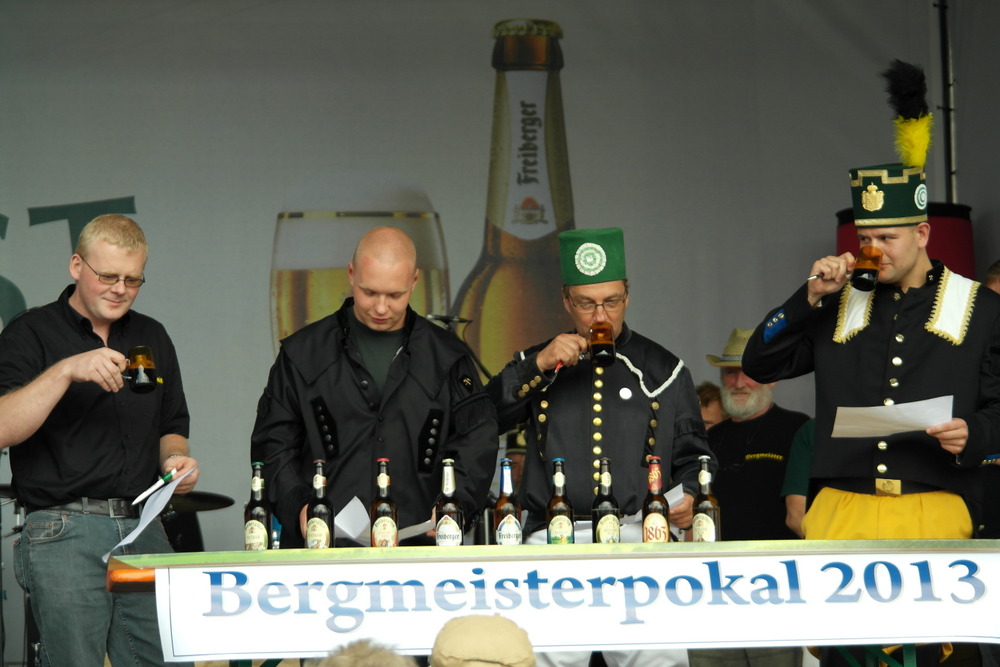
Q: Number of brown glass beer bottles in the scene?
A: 9